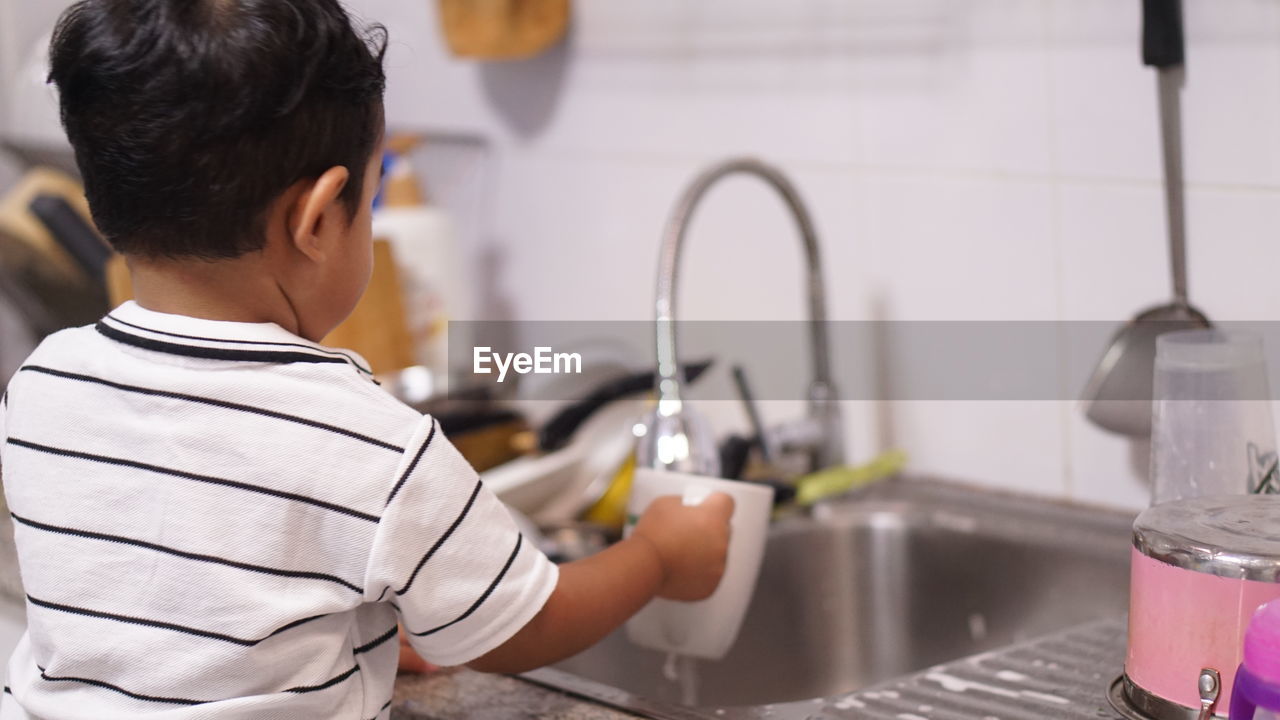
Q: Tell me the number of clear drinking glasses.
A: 1